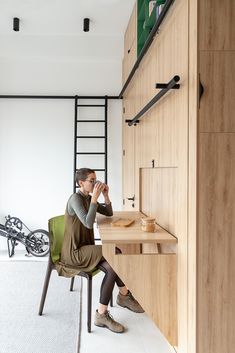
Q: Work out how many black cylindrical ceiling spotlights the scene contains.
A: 2